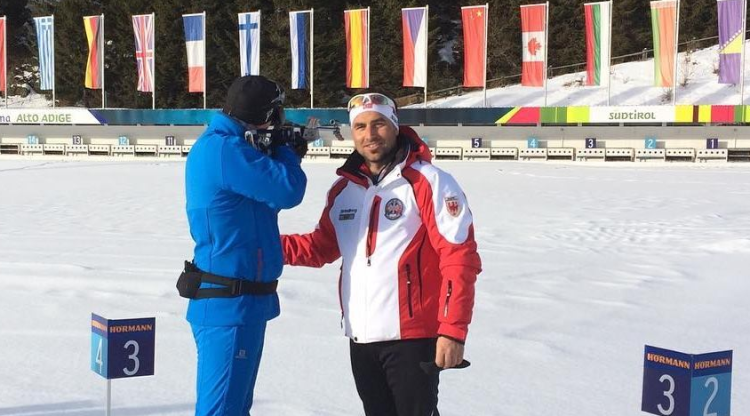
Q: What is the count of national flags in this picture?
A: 14